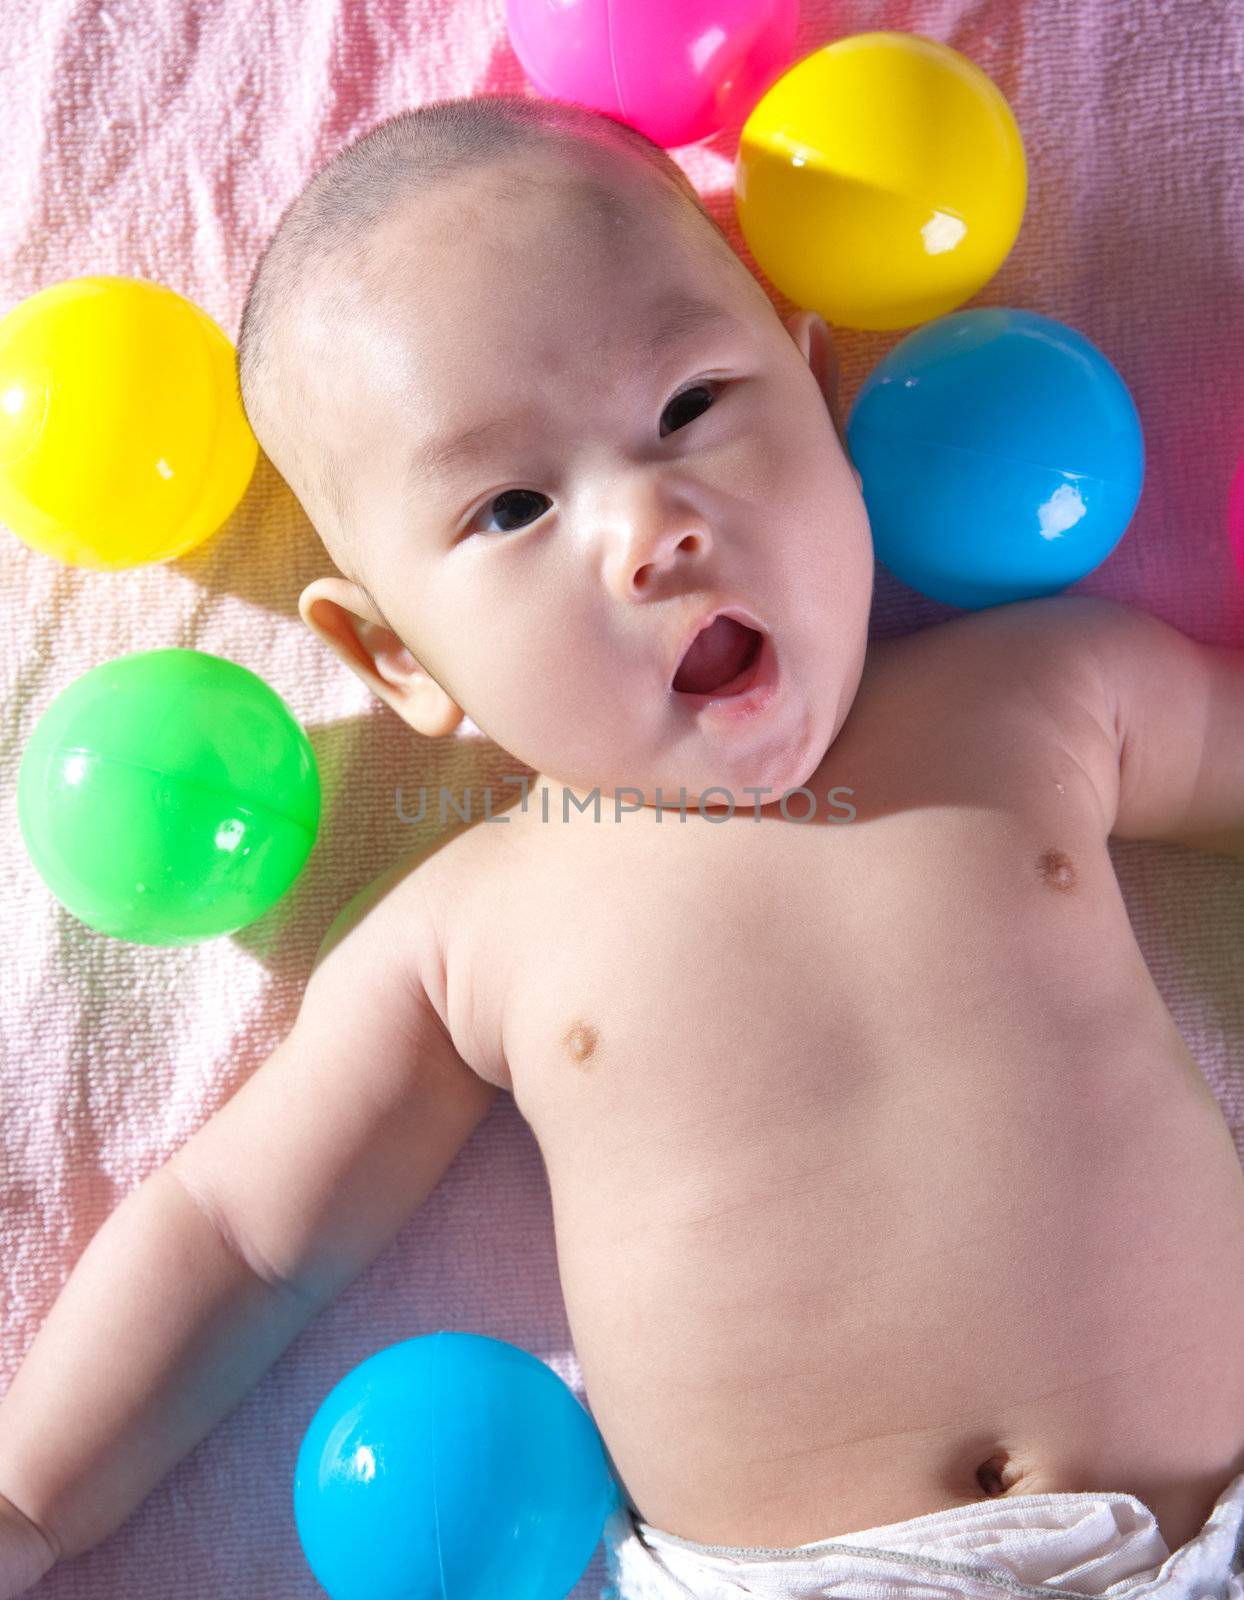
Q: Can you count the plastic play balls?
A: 7